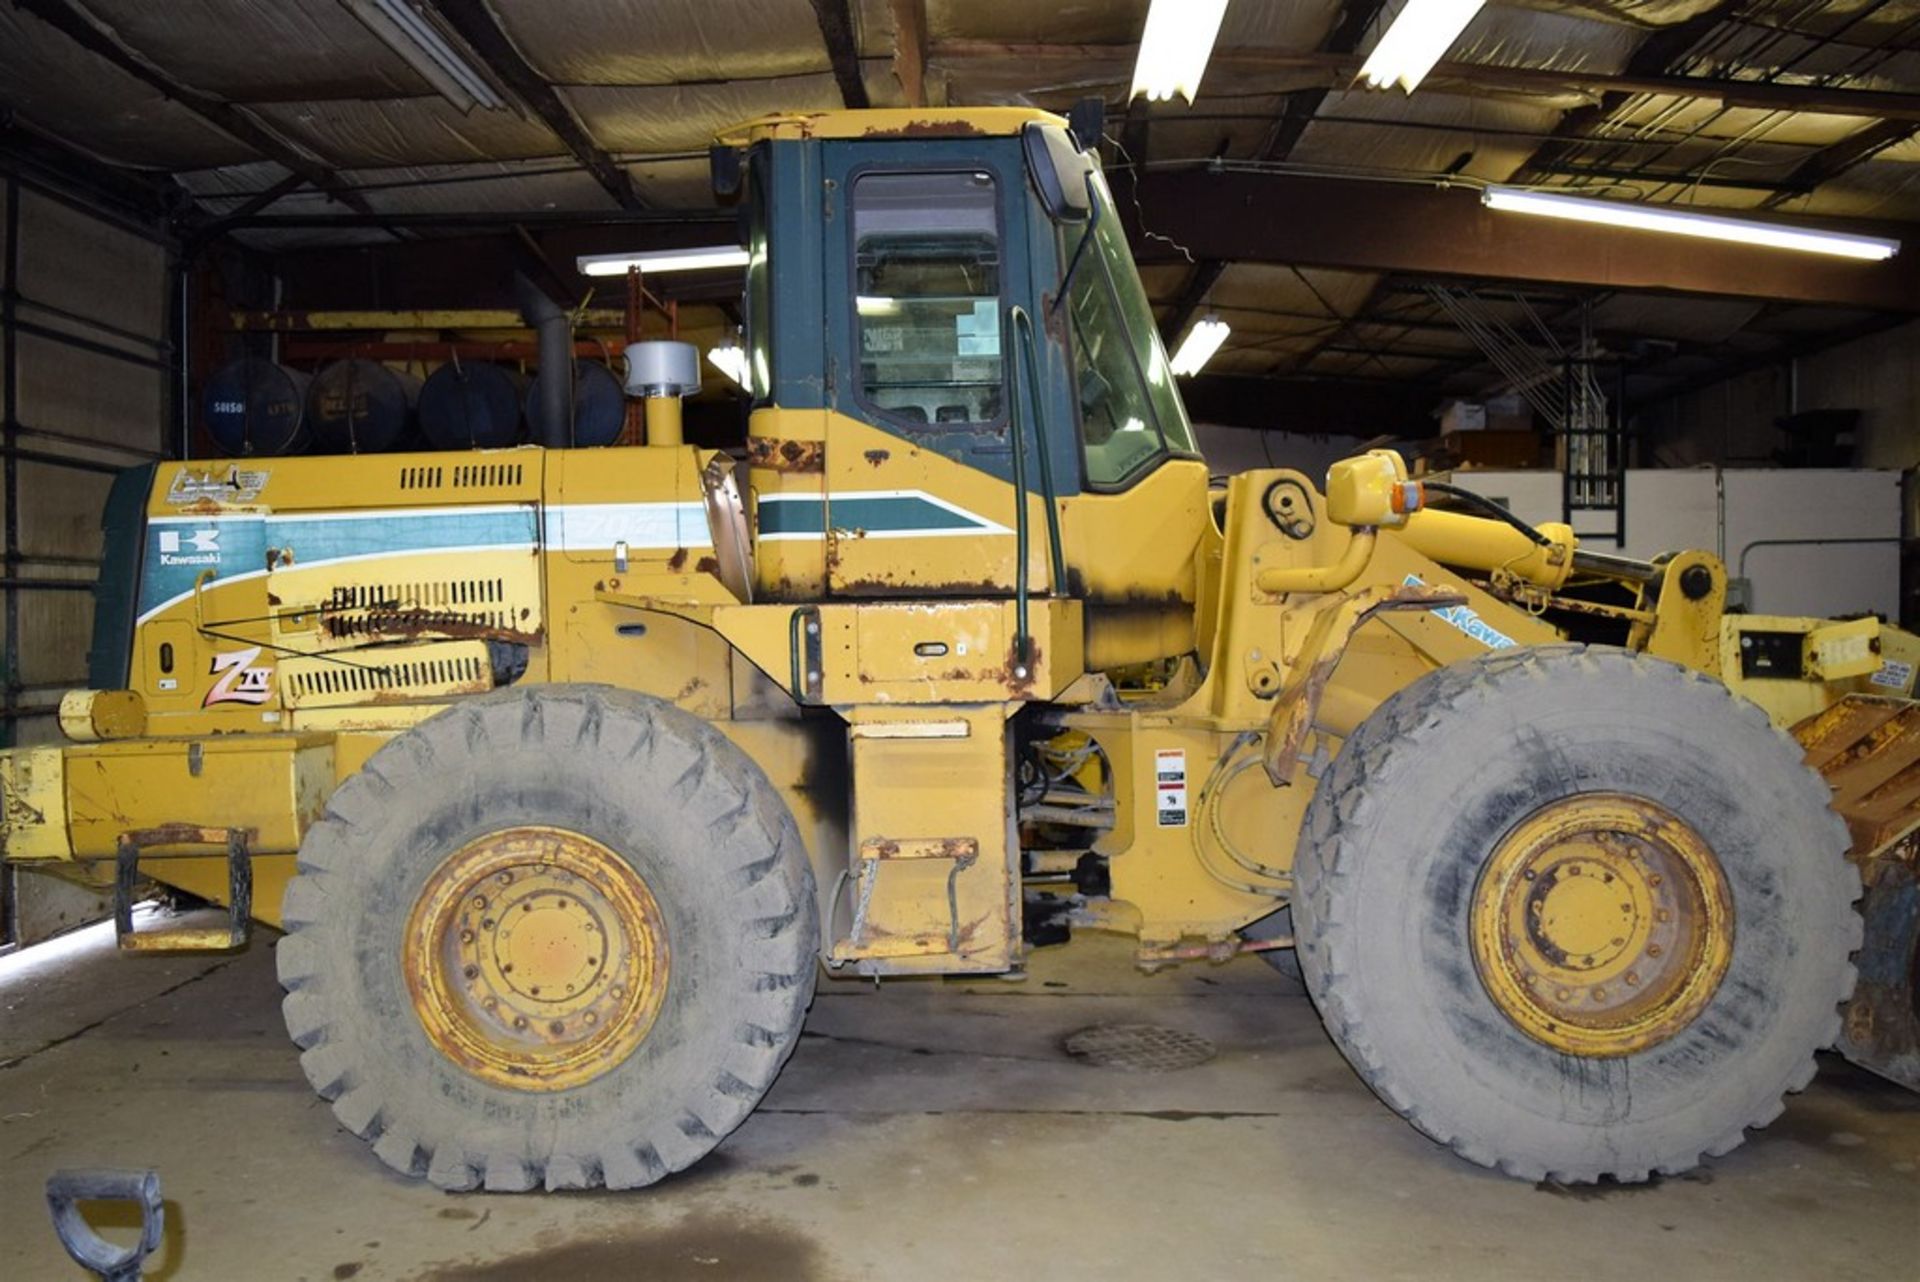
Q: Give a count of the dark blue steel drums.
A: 4